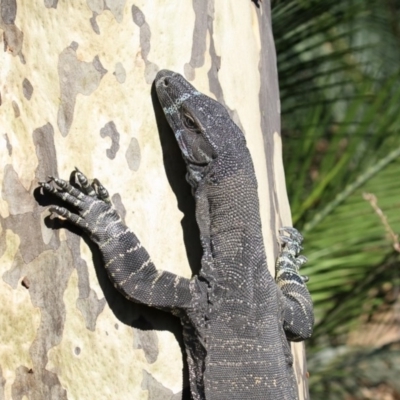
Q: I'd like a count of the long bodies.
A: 1